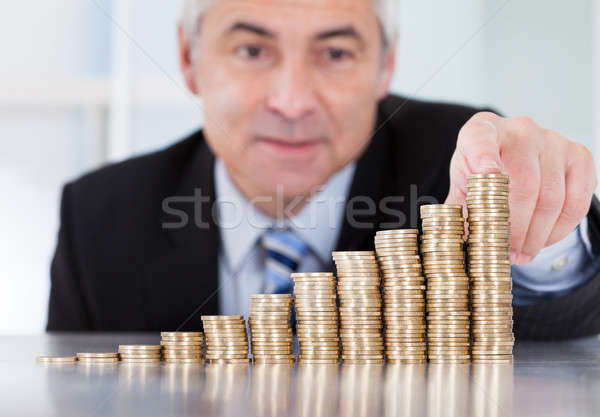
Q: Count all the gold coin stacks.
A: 11